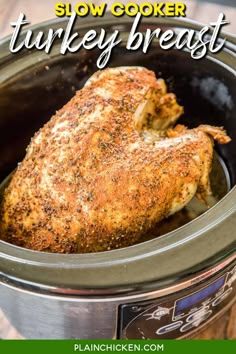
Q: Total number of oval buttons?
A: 4